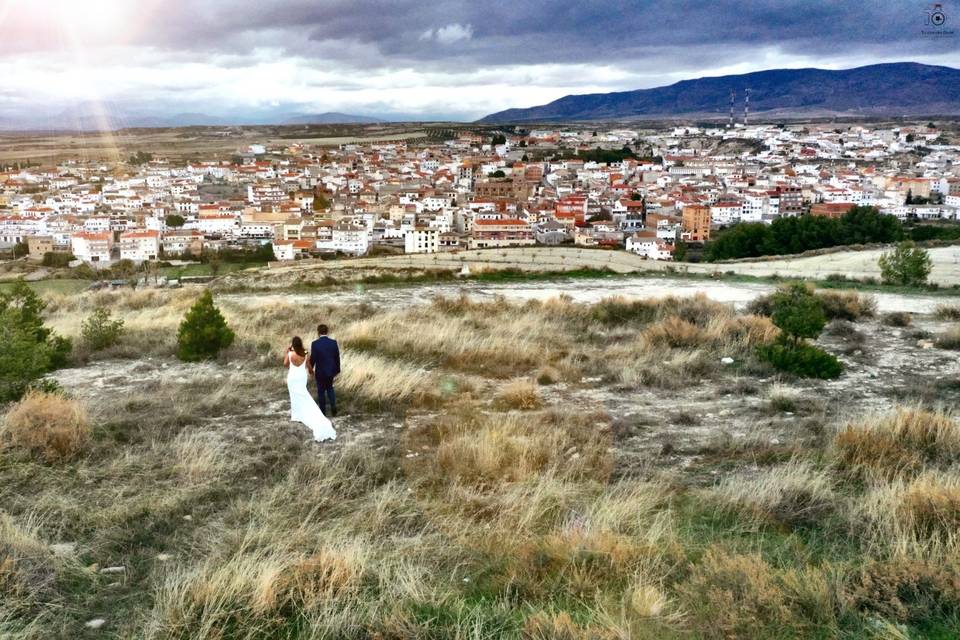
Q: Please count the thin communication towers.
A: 2